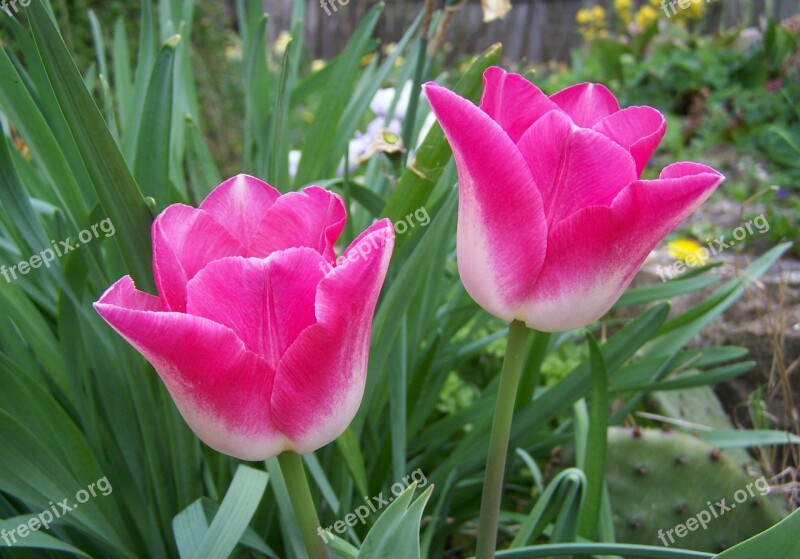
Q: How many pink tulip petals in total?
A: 12